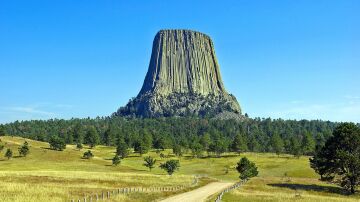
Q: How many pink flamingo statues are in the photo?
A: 0